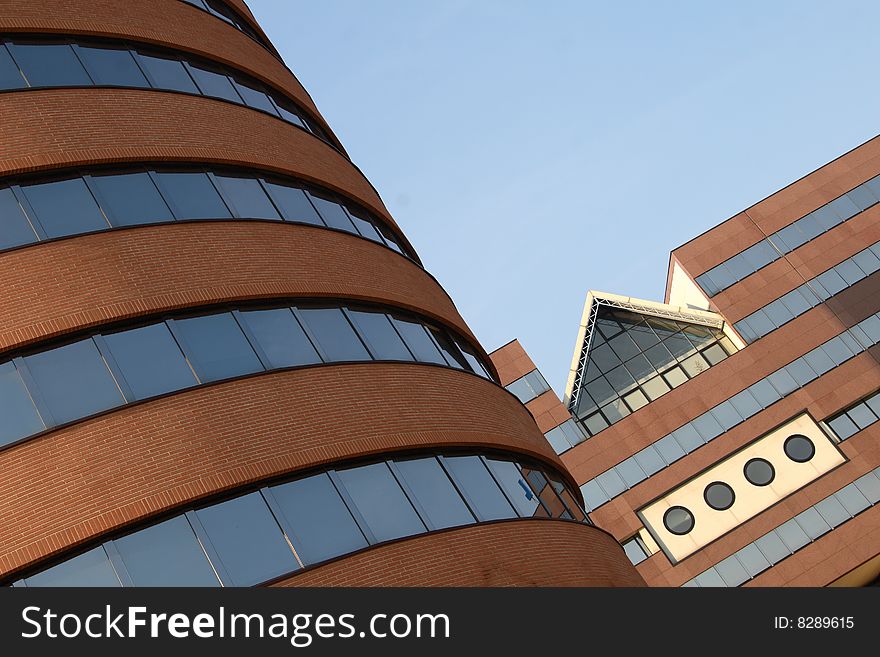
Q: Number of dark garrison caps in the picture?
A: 0